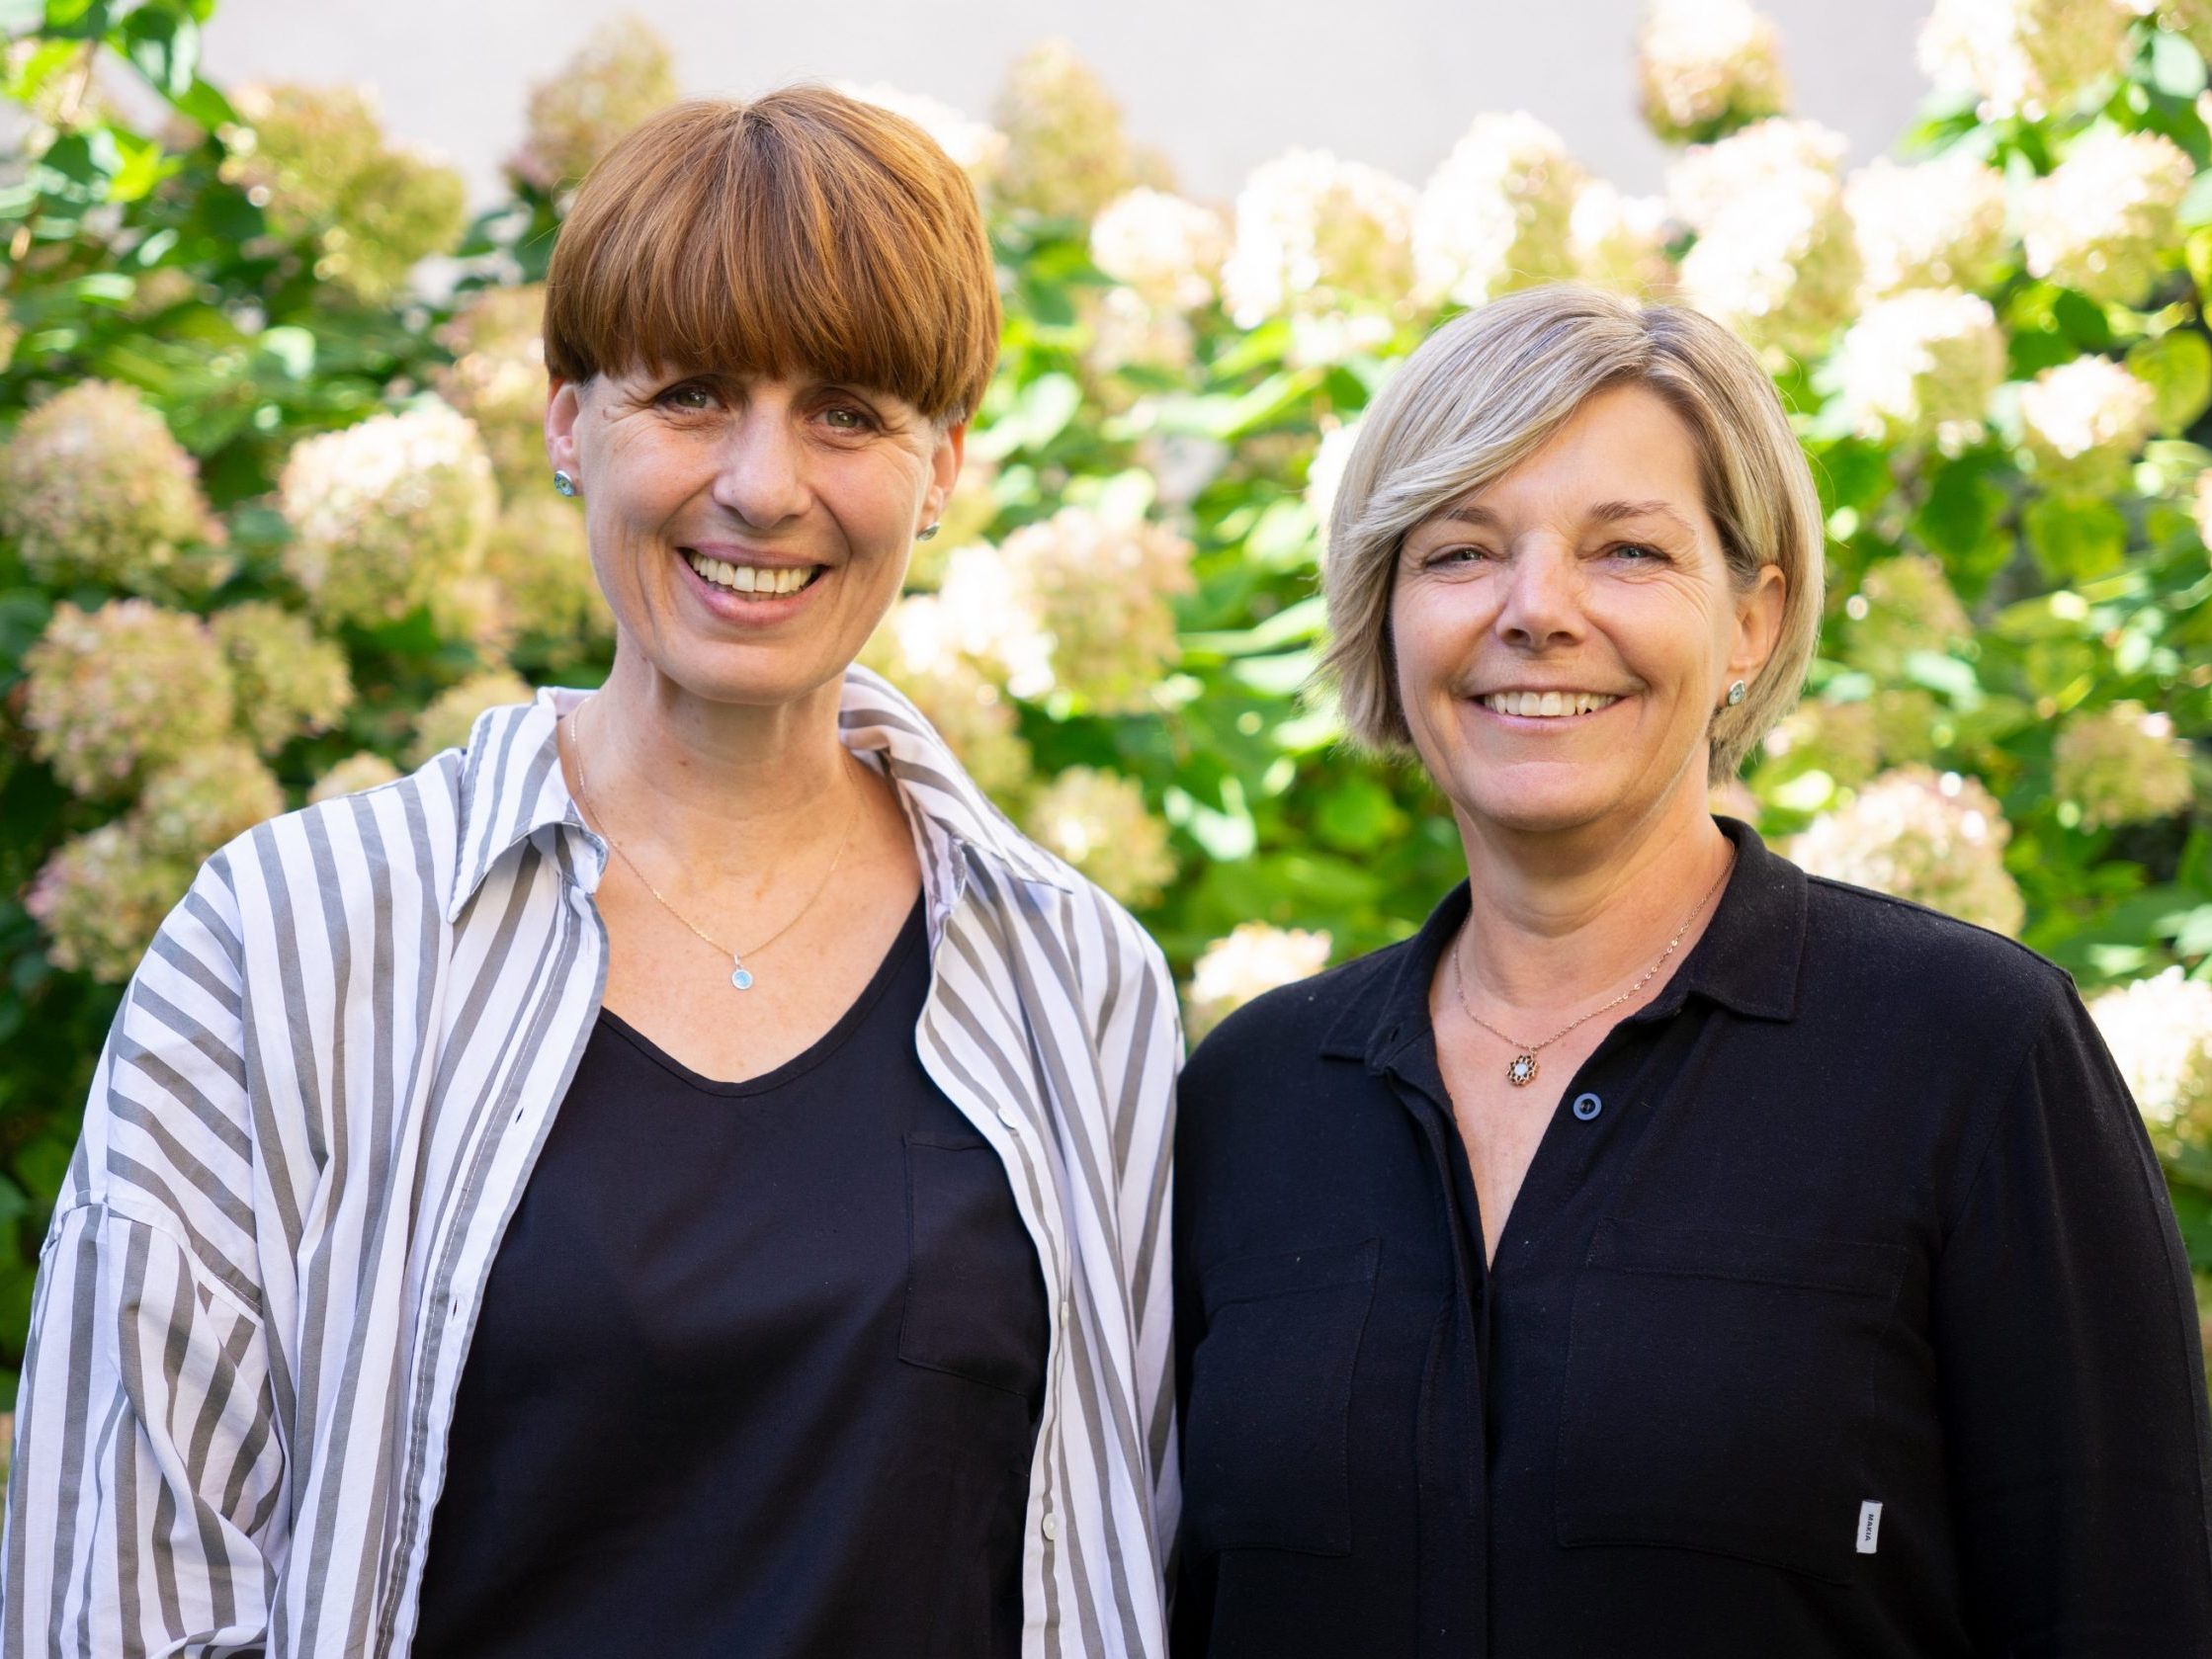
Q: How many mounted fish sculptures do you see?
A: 0